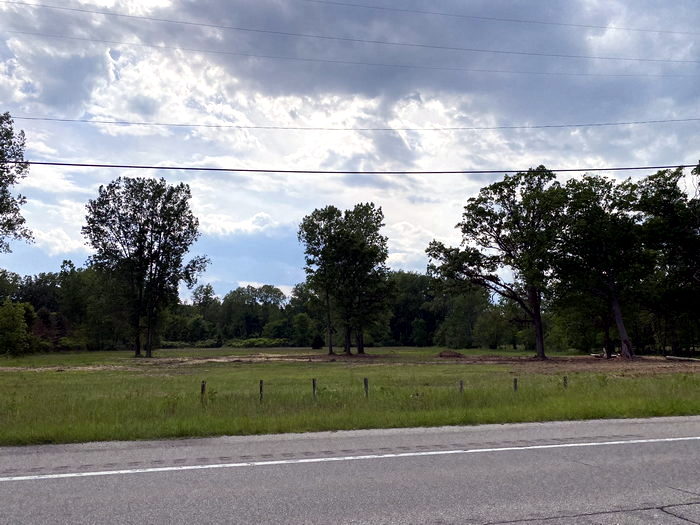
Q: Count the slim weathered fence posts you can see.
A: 7